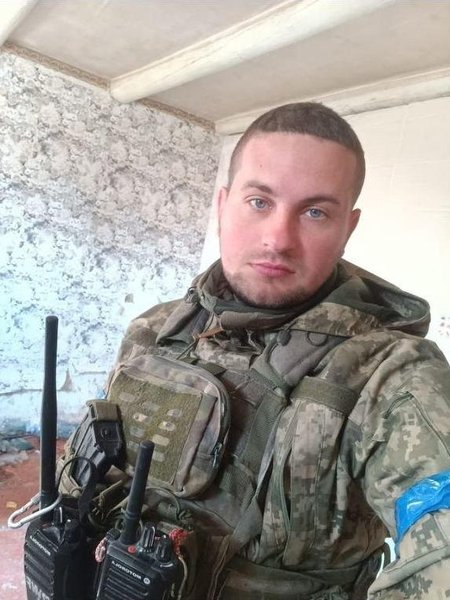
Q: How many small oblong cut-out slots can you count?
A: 9